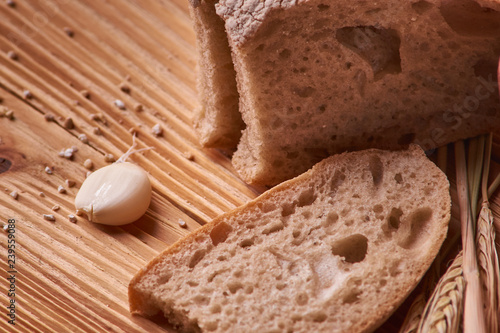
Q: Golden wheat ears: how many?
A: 3